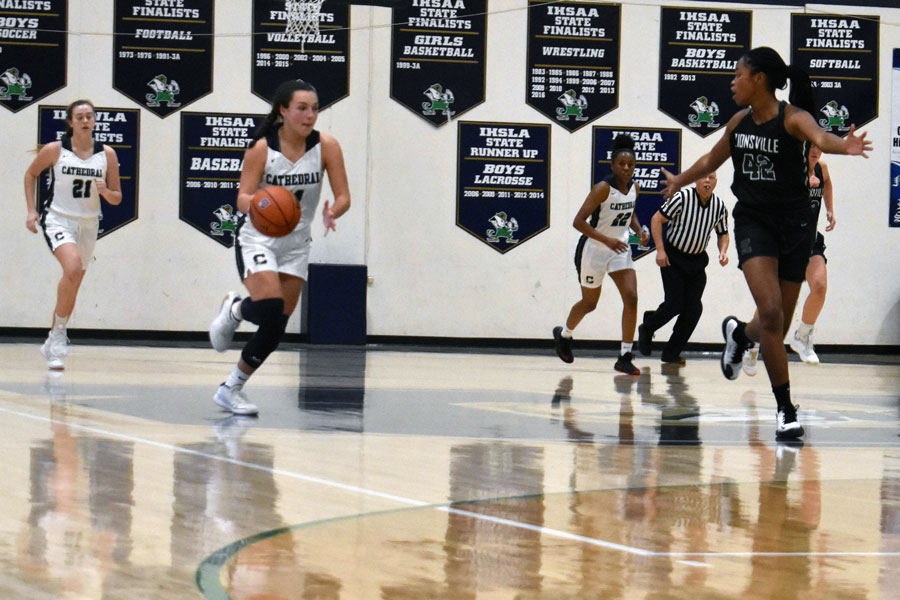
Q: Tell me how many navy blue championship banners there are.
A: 11